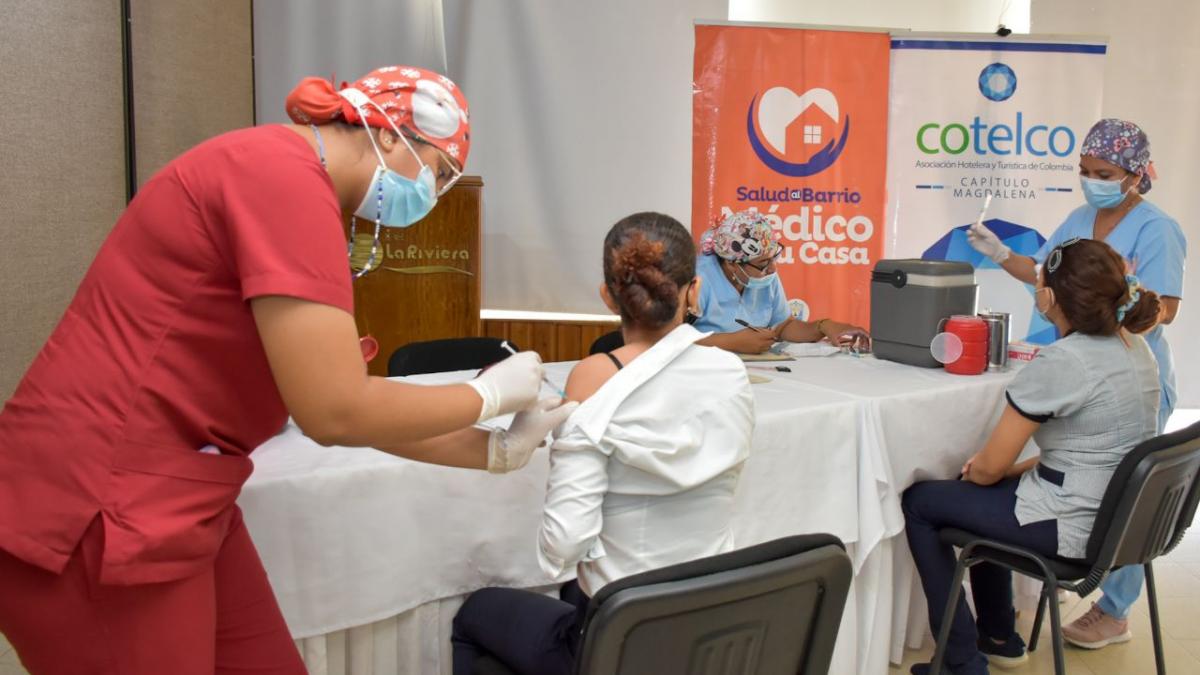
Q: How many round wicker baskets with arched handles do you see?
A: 0